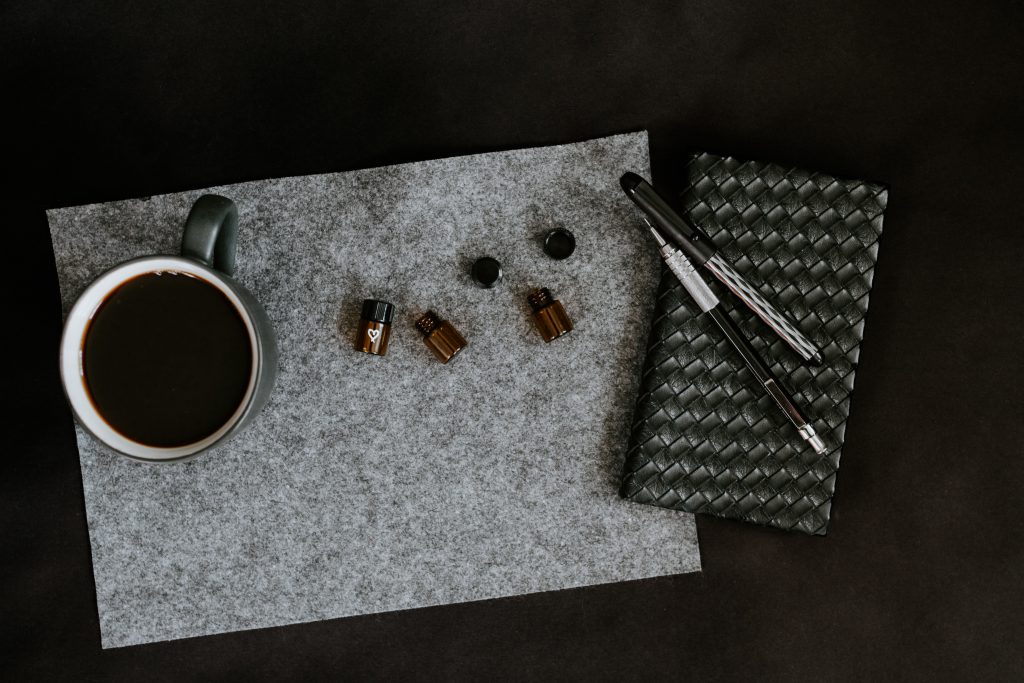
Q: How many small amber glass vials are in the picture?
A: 3